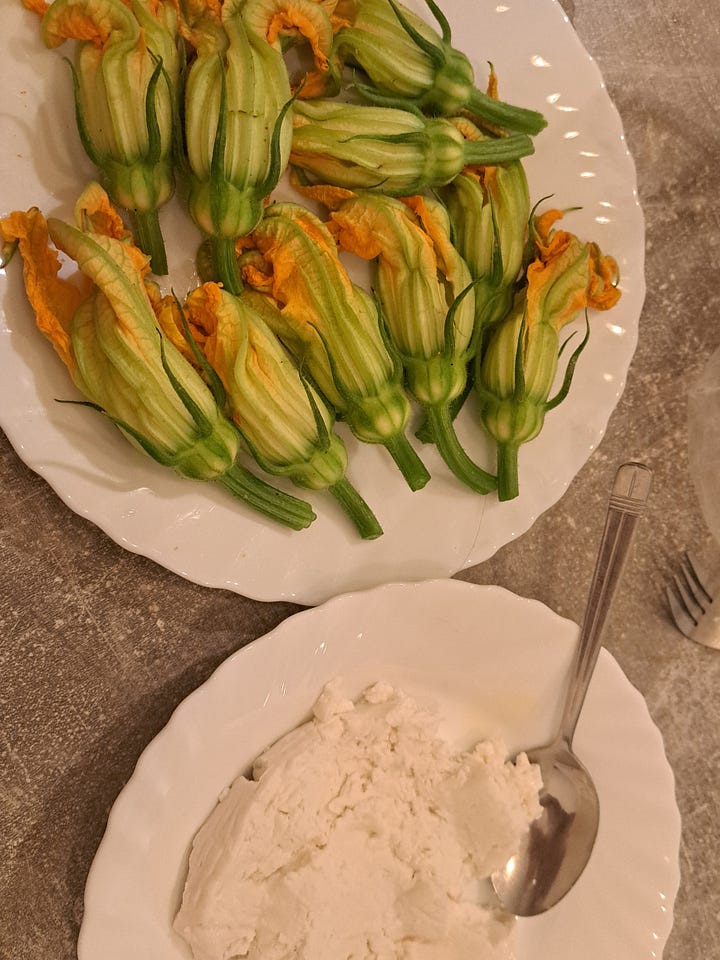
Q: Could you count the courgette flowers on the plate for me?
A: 10